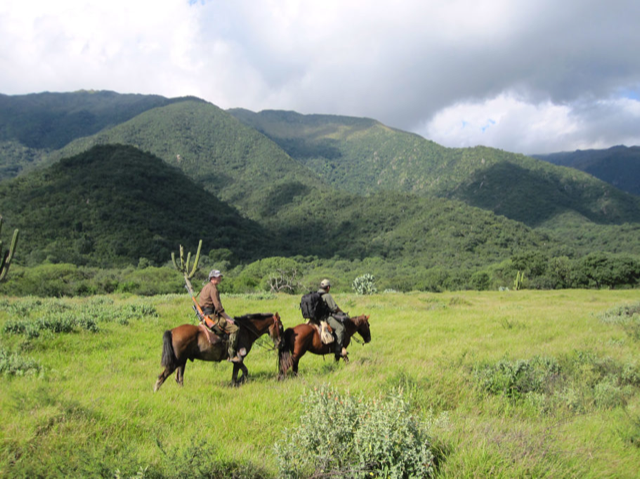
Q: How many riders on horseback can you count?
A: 2